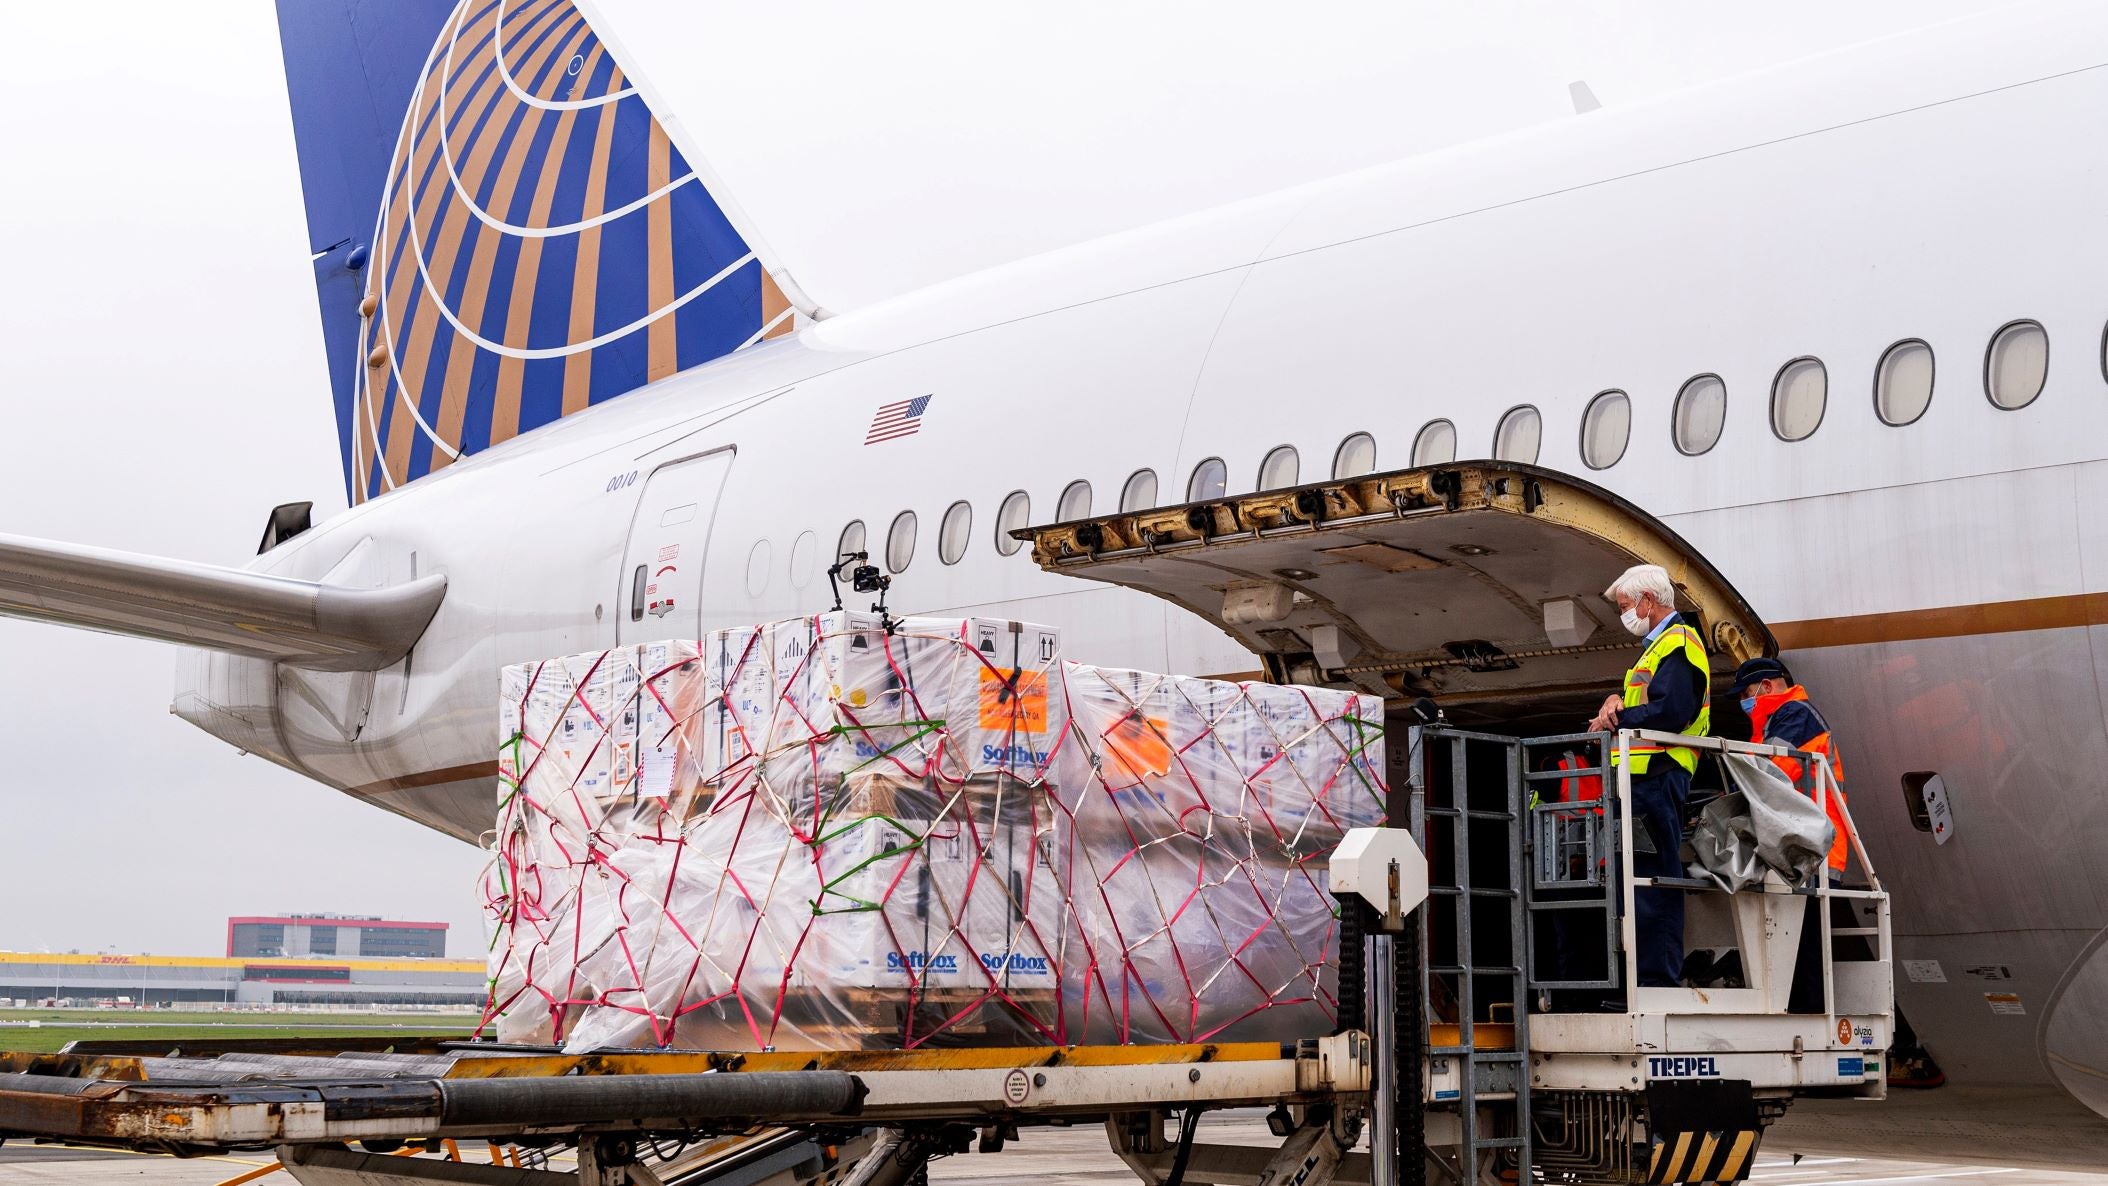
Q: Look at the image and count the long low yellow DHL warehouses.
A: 1